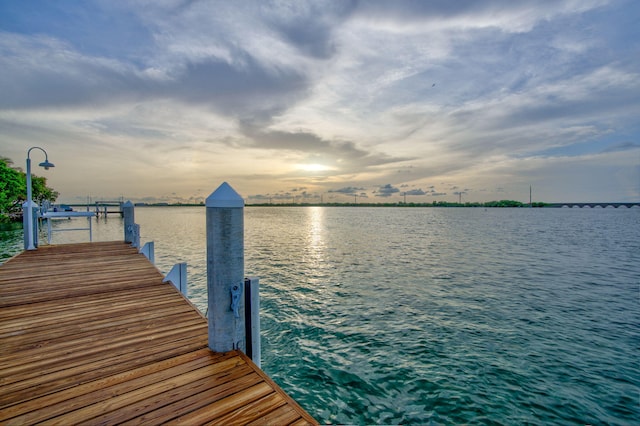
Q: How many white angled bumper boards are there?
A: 2